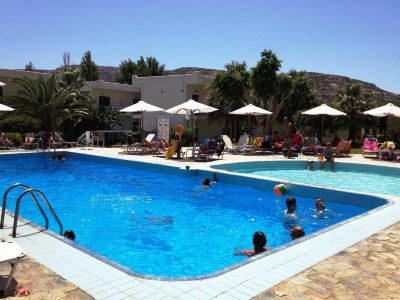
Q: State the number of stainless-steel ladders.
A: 2